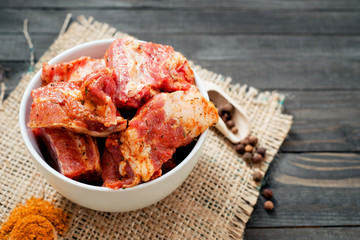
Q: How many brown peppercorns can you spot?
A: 15